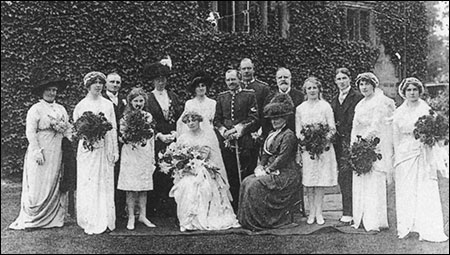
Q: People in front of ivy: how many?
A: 15